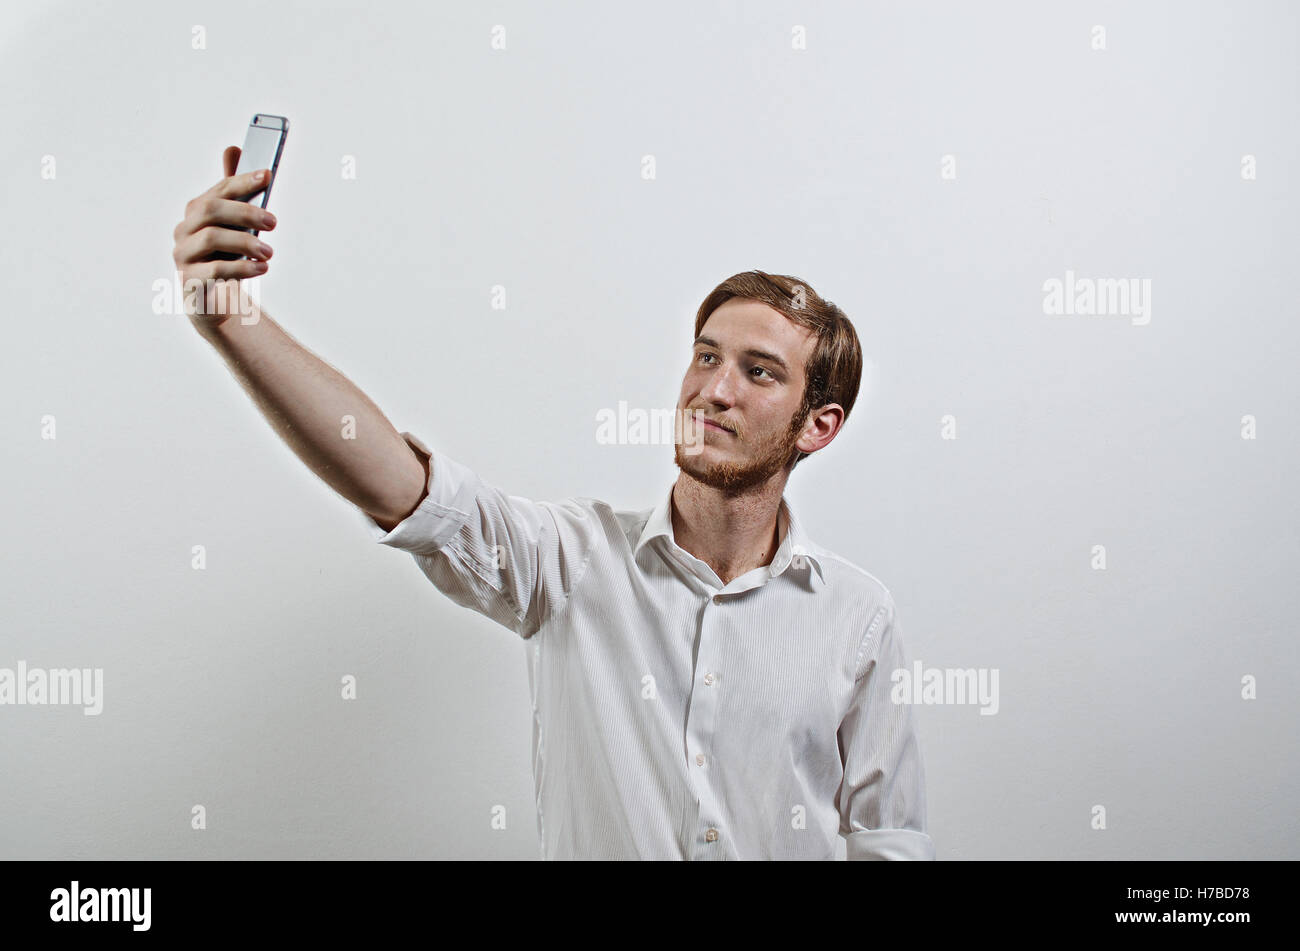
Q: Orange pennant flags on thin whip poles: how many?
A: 0